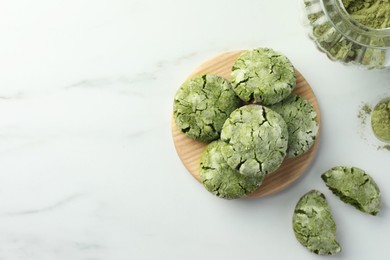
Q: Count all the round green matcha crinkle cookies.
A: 5